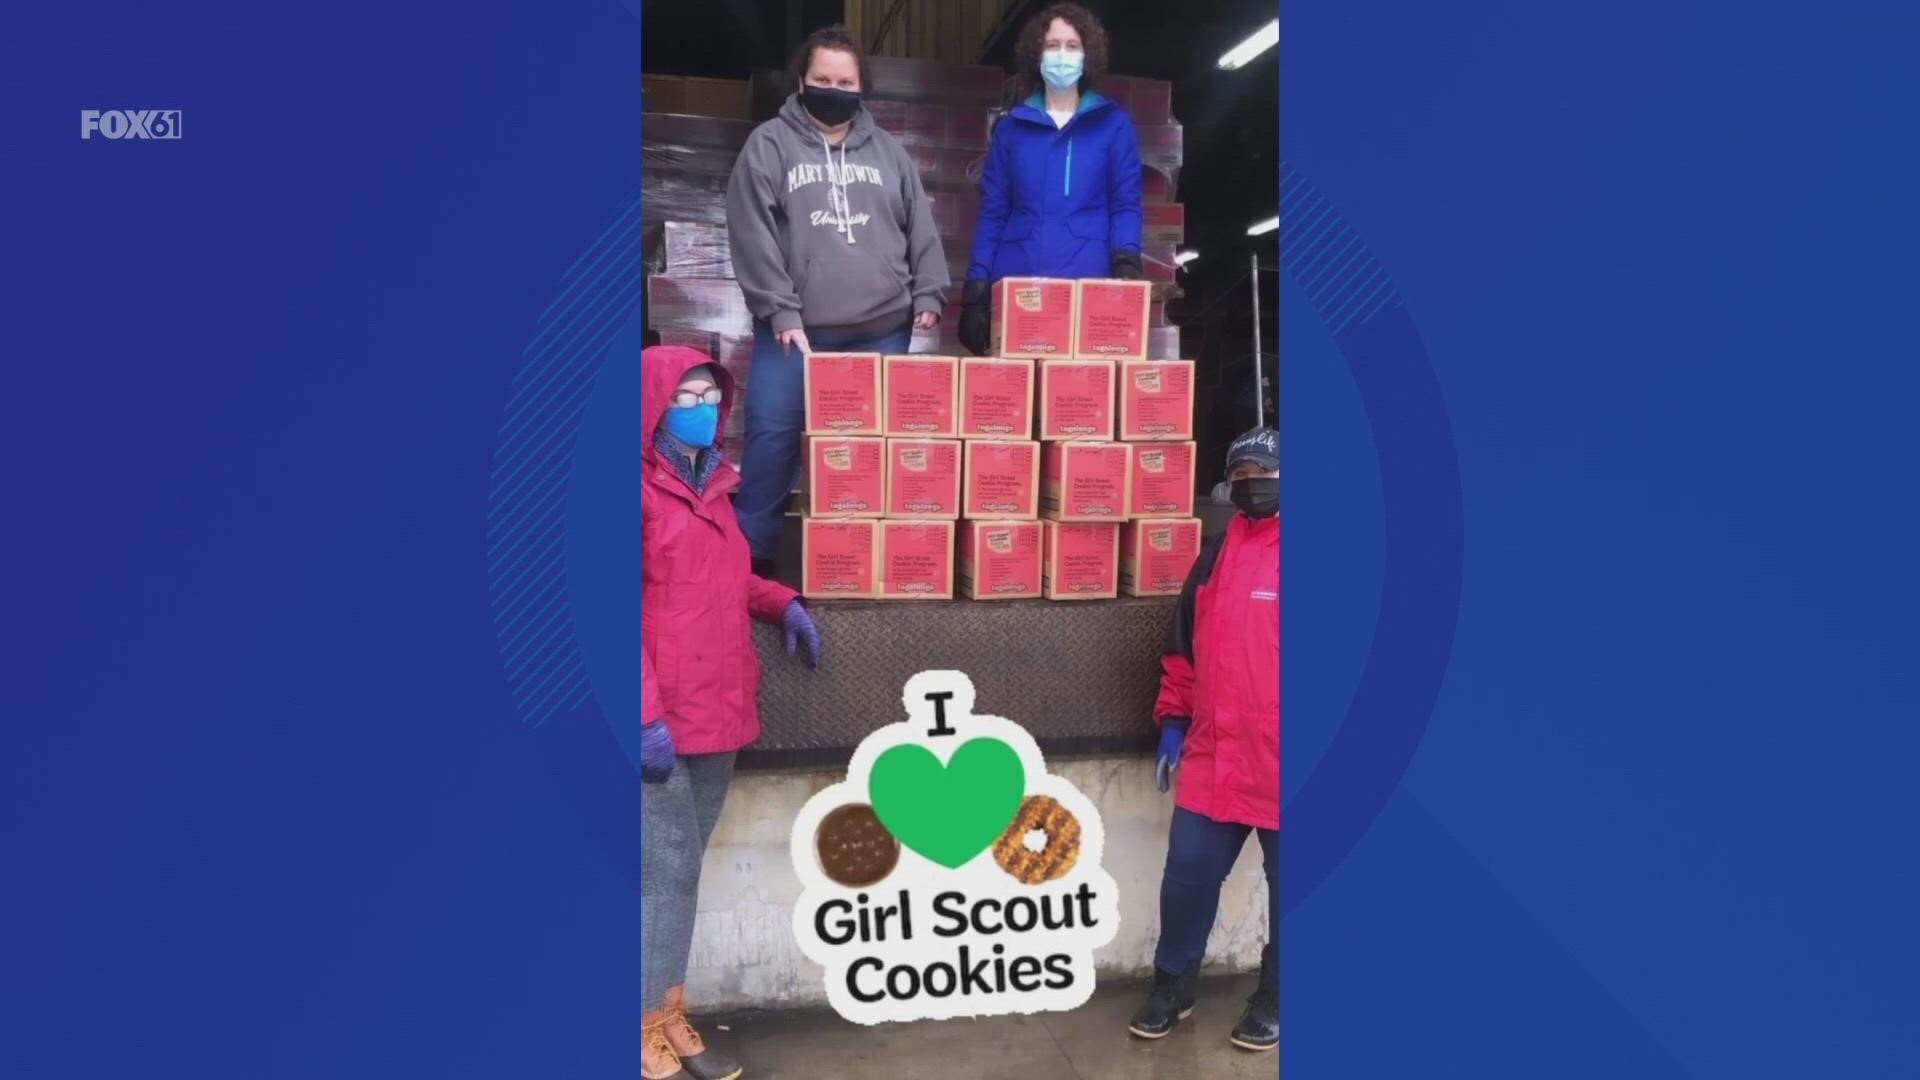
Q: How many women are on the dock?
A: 2